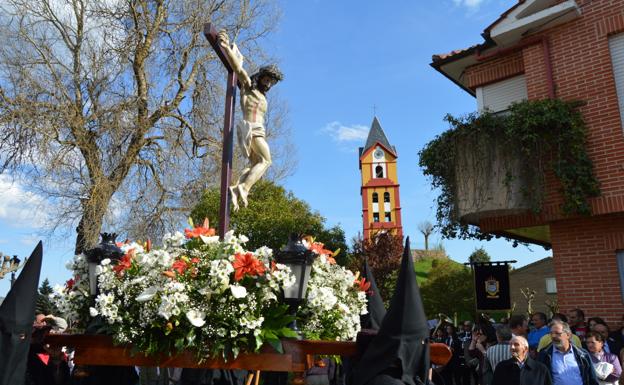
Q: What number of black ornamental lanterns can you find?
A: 2